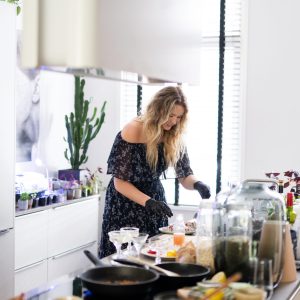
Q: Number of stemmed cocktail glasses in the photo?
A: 3